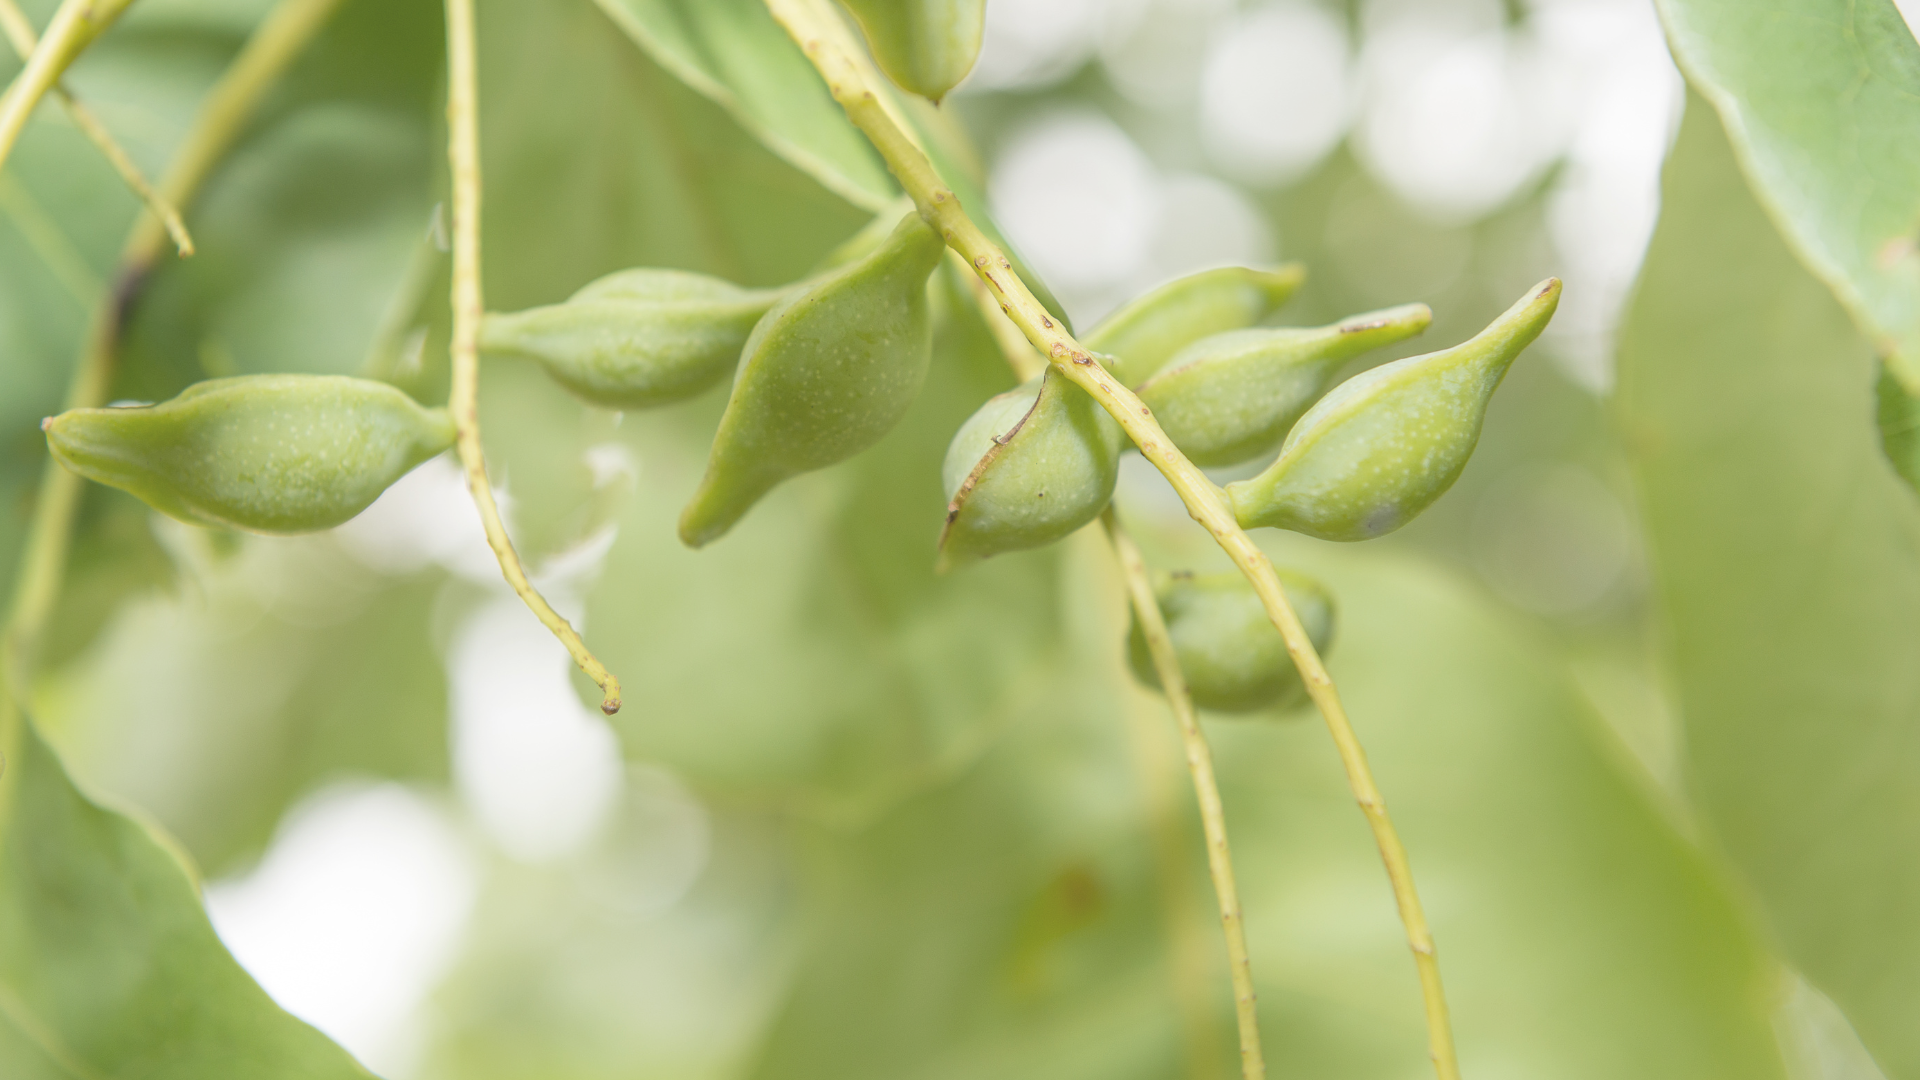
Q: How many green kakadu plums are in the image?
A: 9